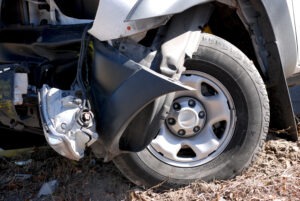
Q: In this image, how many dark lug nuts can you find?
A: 6